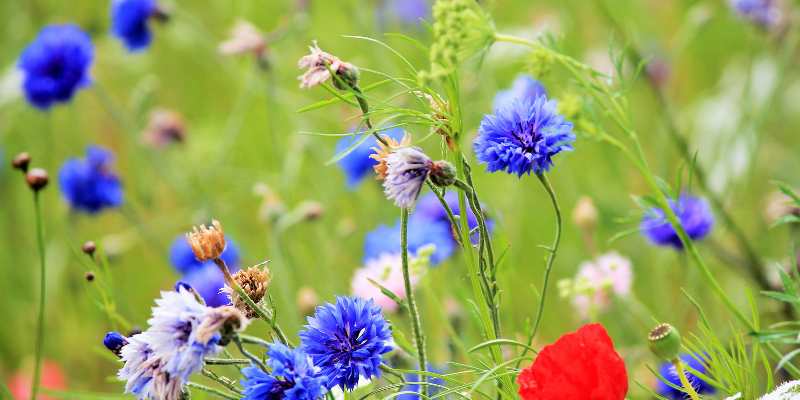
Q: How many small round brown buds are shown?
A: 4